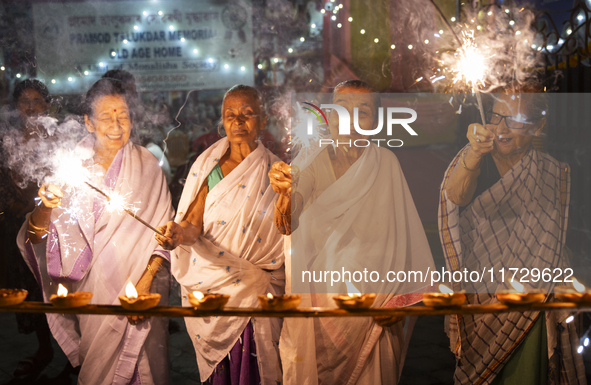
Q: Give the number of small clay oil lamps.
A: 9